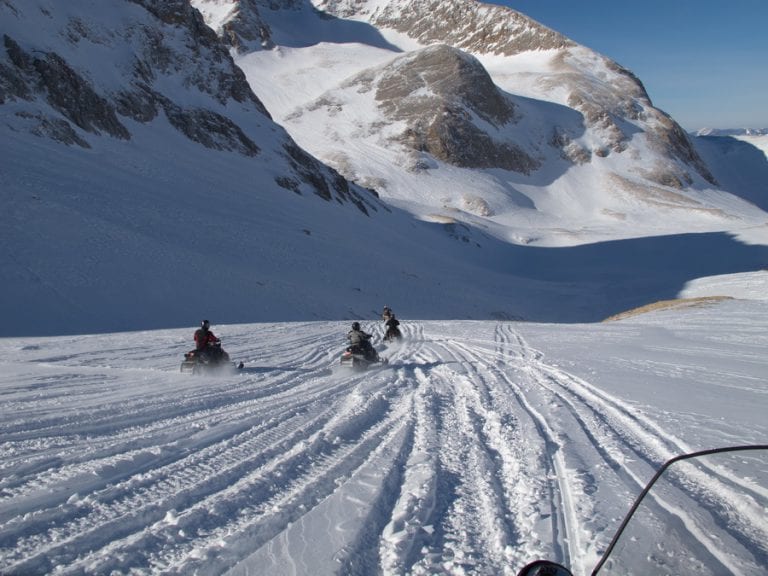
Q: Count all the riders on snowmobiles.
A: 4